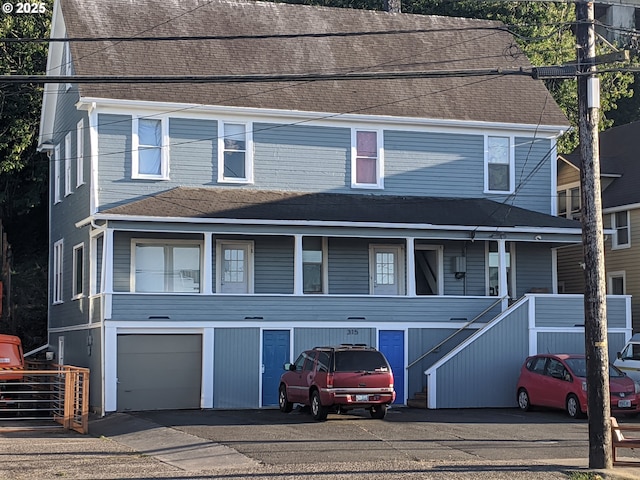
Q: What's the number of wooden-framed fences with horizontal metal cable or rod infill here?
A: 1